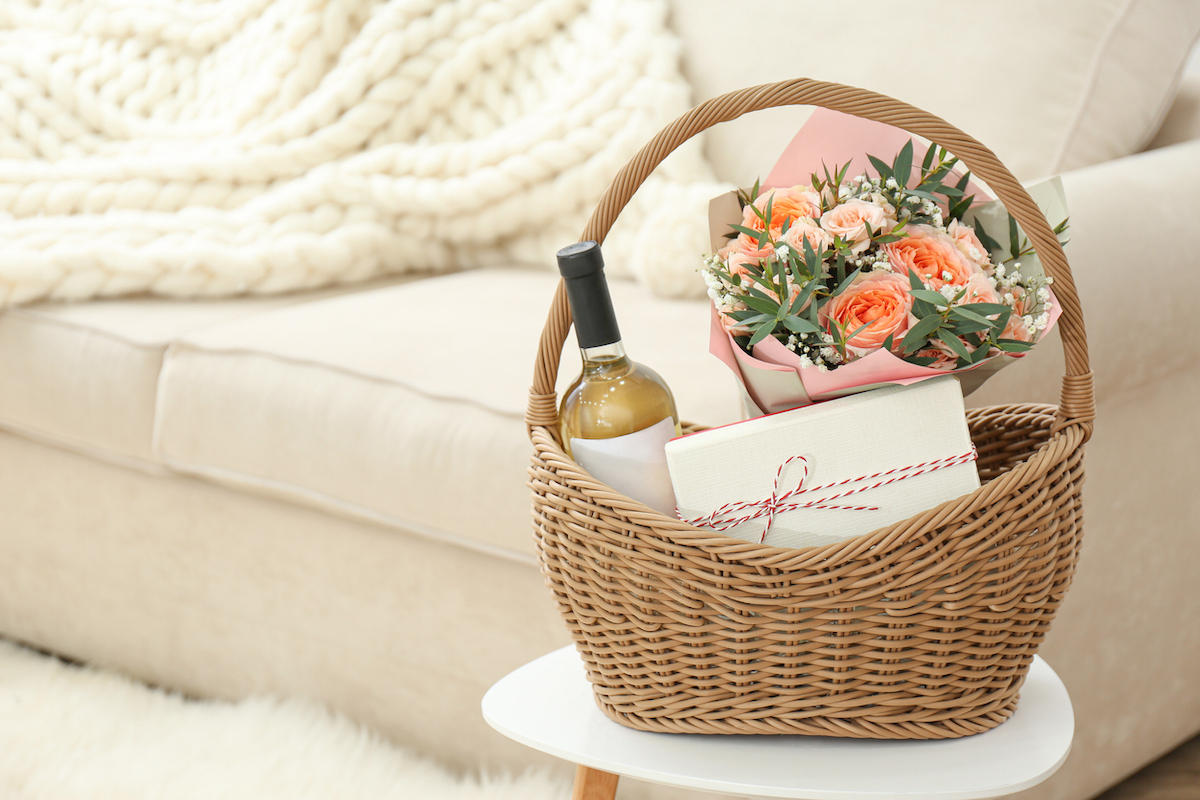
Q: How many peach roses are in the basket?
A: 3